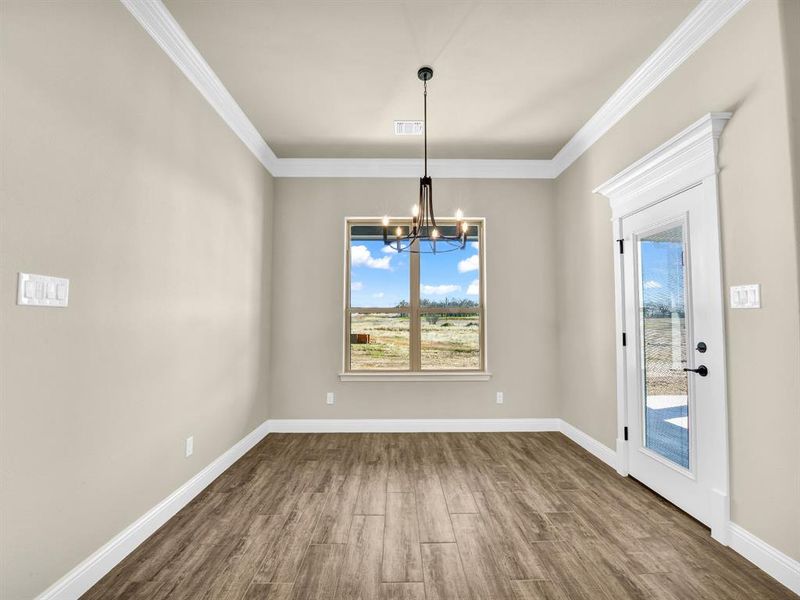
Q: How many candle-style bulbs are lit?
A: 6